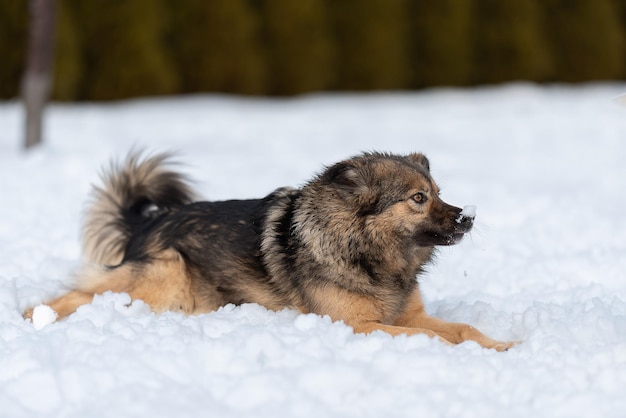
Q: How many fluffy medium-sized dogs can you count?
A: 1